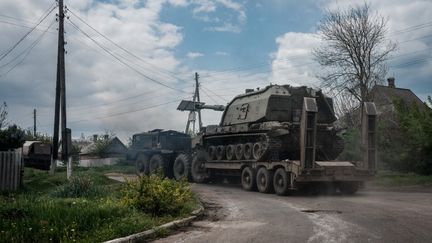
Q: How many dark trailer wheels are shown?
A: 3